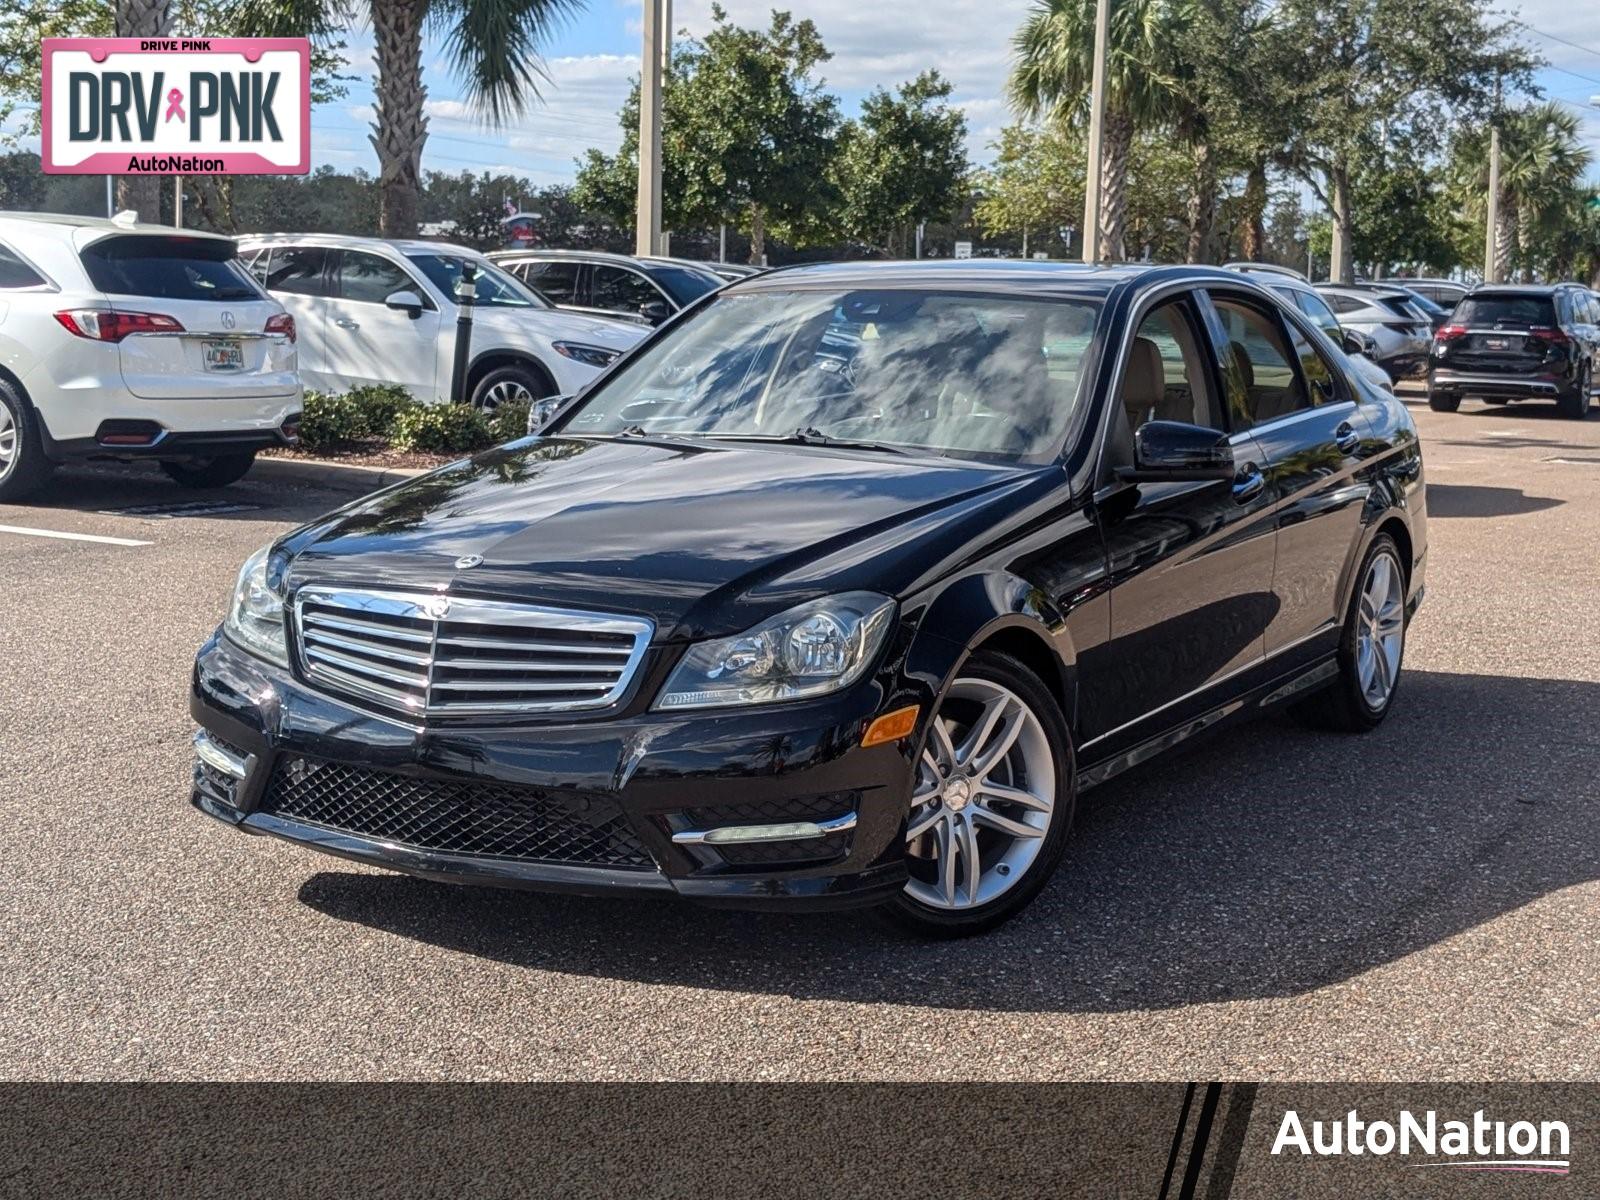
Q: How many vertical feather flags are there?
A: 0